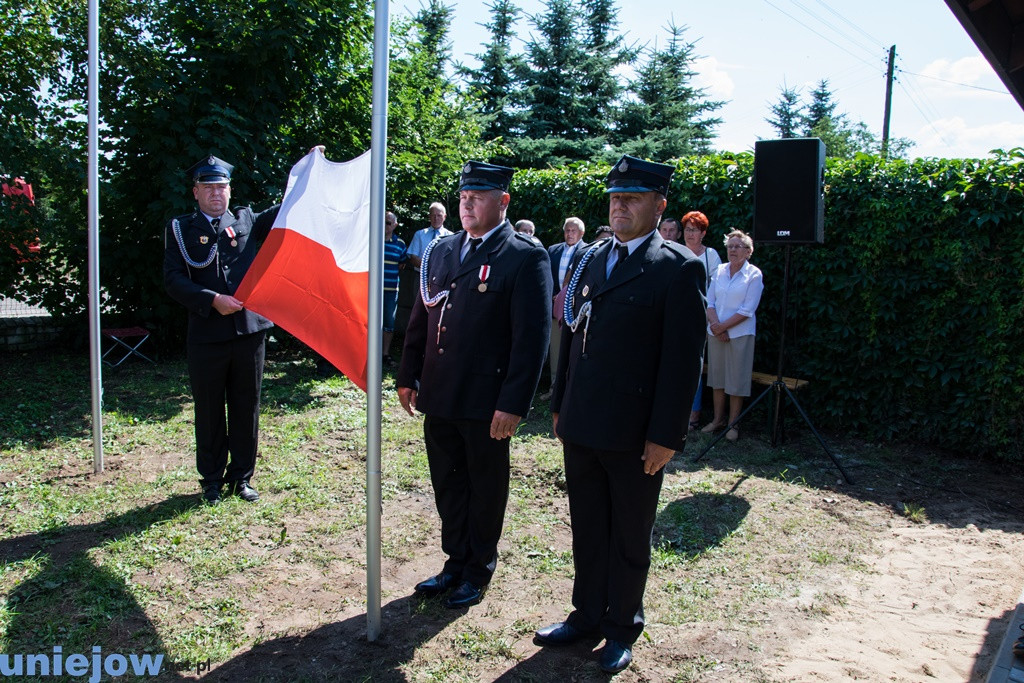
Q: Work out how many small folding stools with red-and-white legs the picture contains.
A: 1